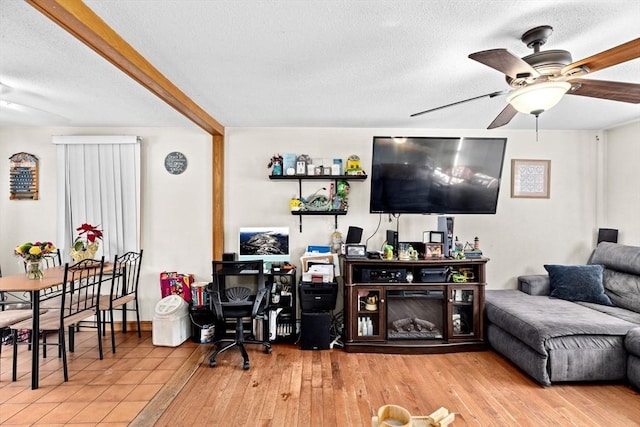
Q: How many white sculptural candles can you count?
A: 0